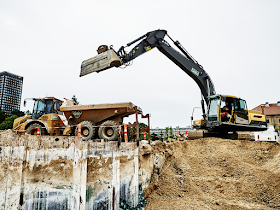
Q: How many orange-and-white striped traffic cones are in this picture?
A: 6